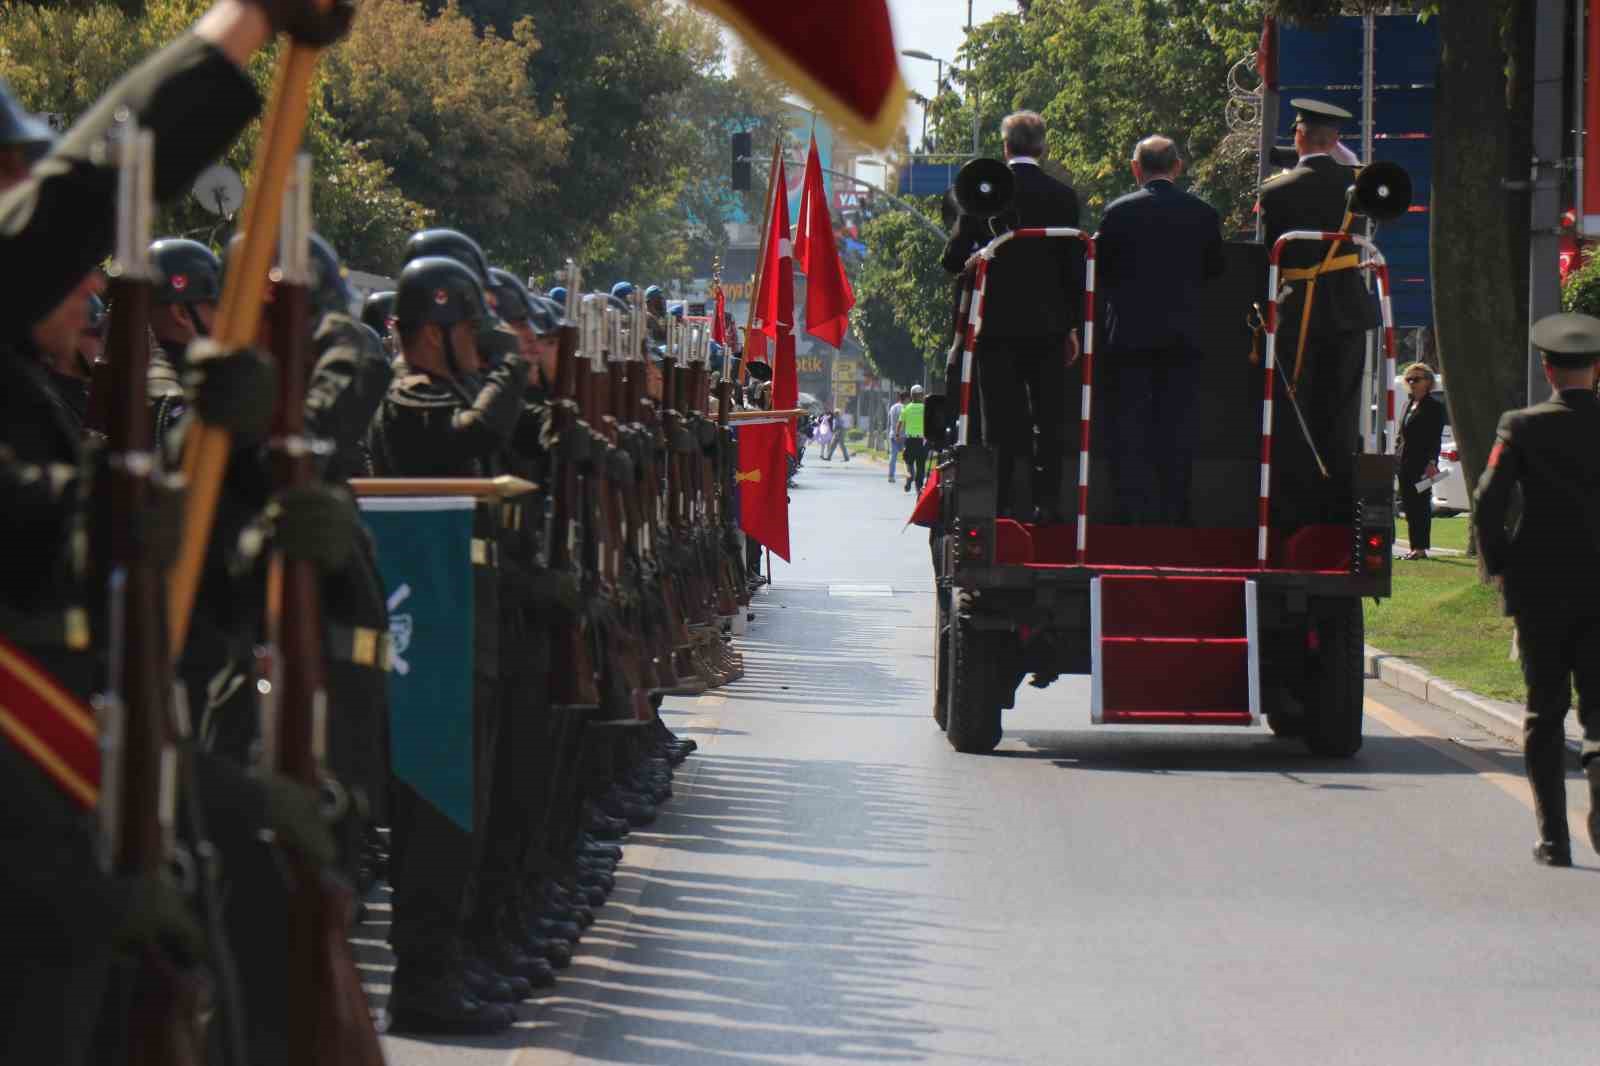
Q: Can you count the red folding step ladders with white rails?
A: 1